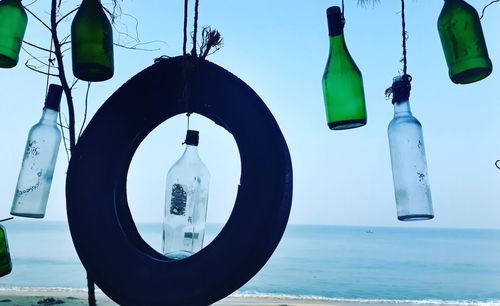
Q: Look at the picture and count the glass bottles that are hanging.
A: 8